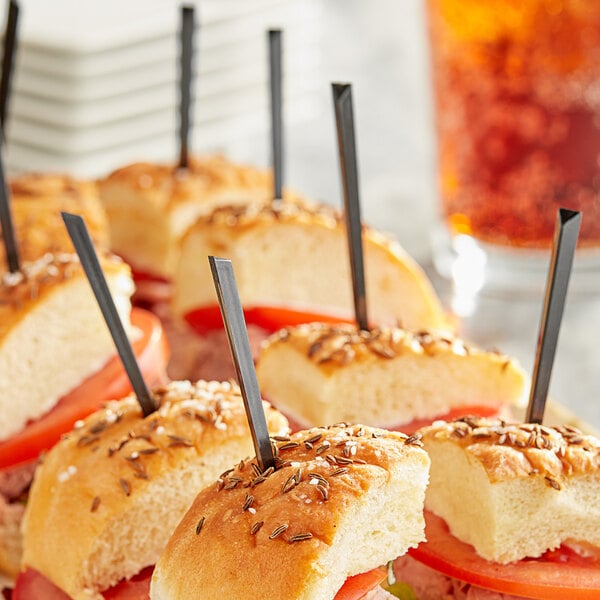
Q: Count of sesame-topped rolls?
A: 8